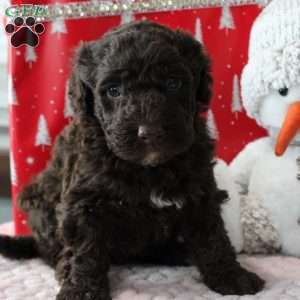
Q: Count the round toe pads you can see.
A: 4